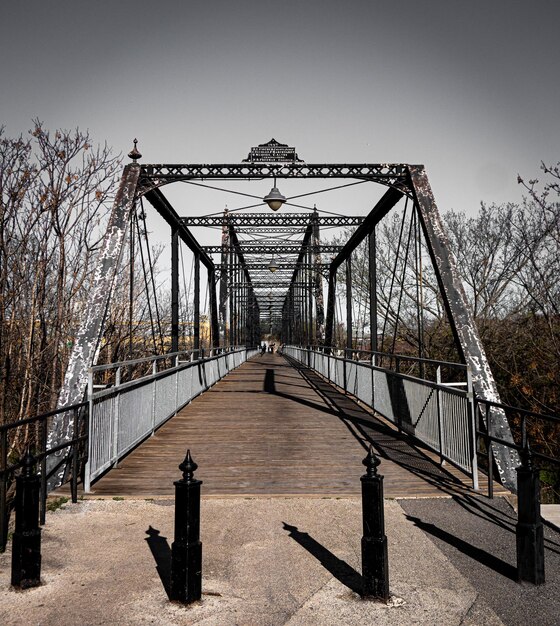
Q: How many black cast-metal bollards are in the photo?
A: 4